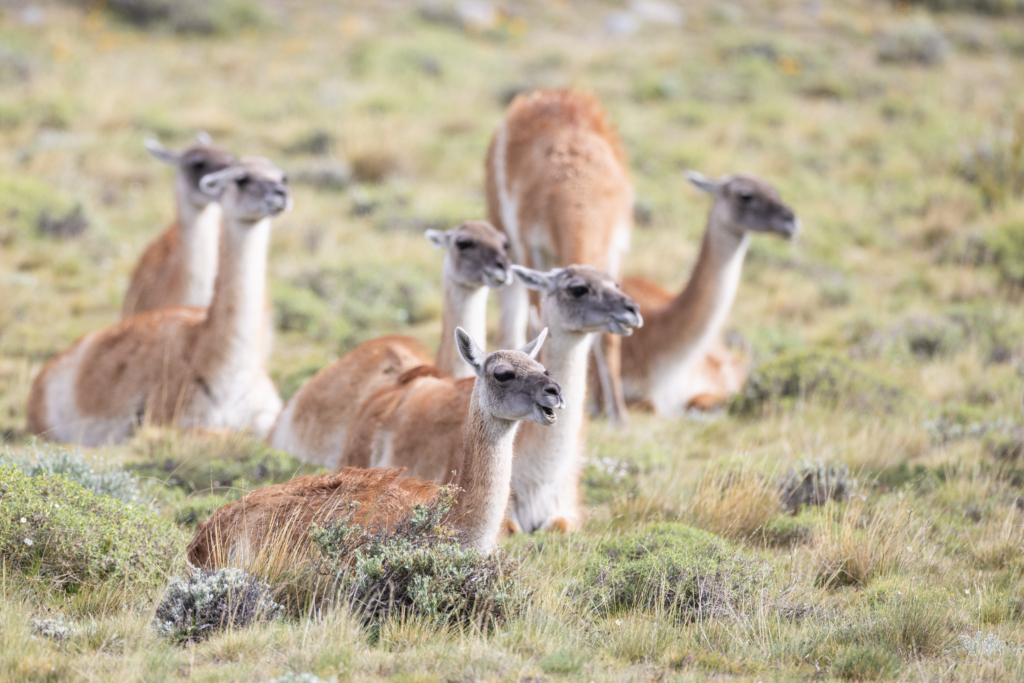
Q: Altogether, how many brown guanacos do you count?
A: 7